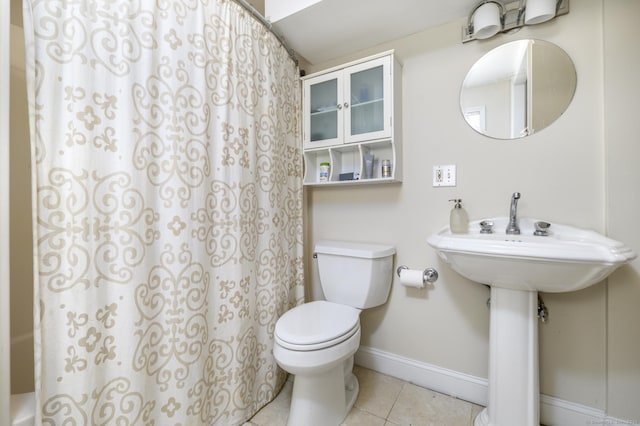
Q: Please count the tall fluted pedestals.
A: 1